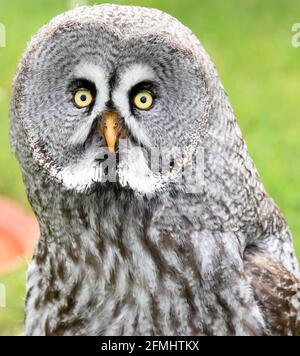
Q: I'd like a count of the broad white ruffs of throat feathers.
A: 2